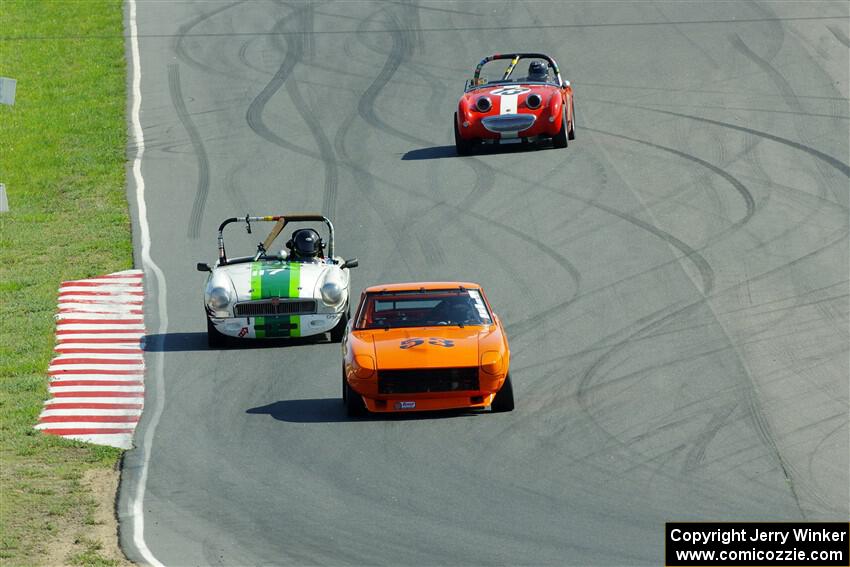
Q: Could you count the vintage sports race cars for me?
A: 3